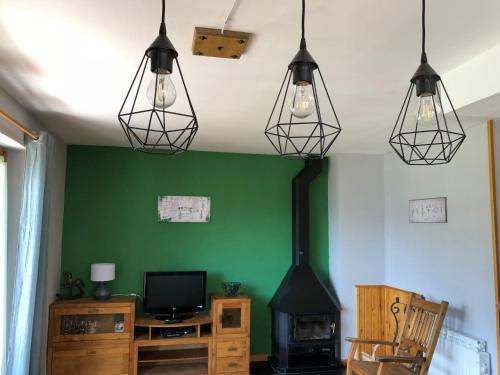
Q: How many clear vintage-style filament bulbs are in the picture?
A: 3